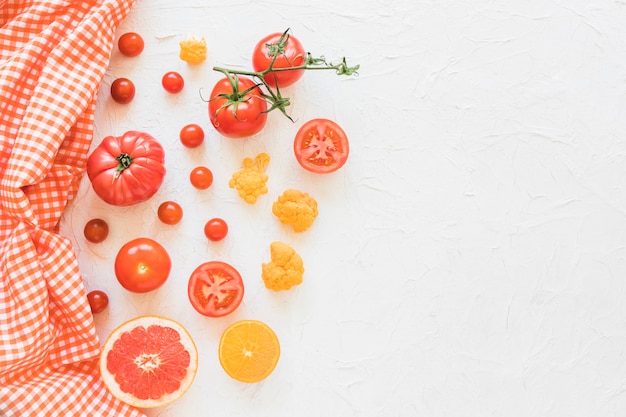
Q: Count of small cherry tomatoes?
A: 9